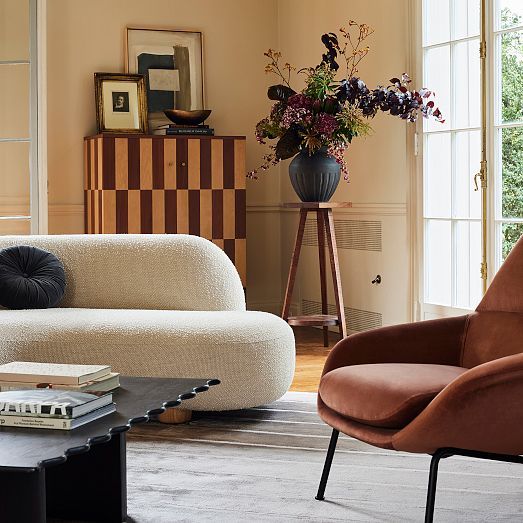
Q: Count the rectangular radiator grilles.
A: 2